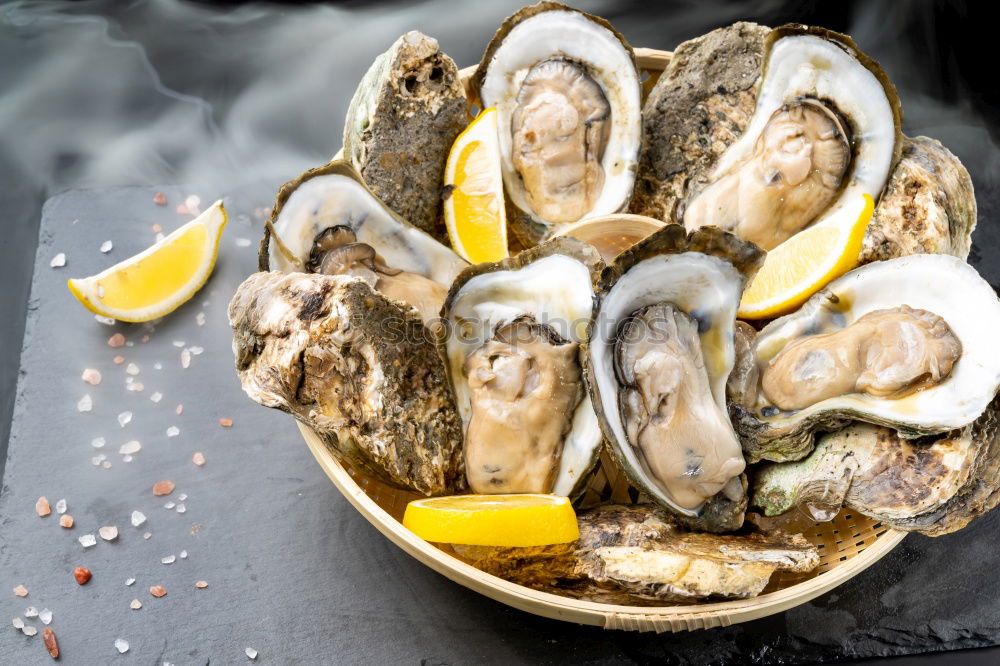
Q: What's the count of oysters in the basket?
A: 12